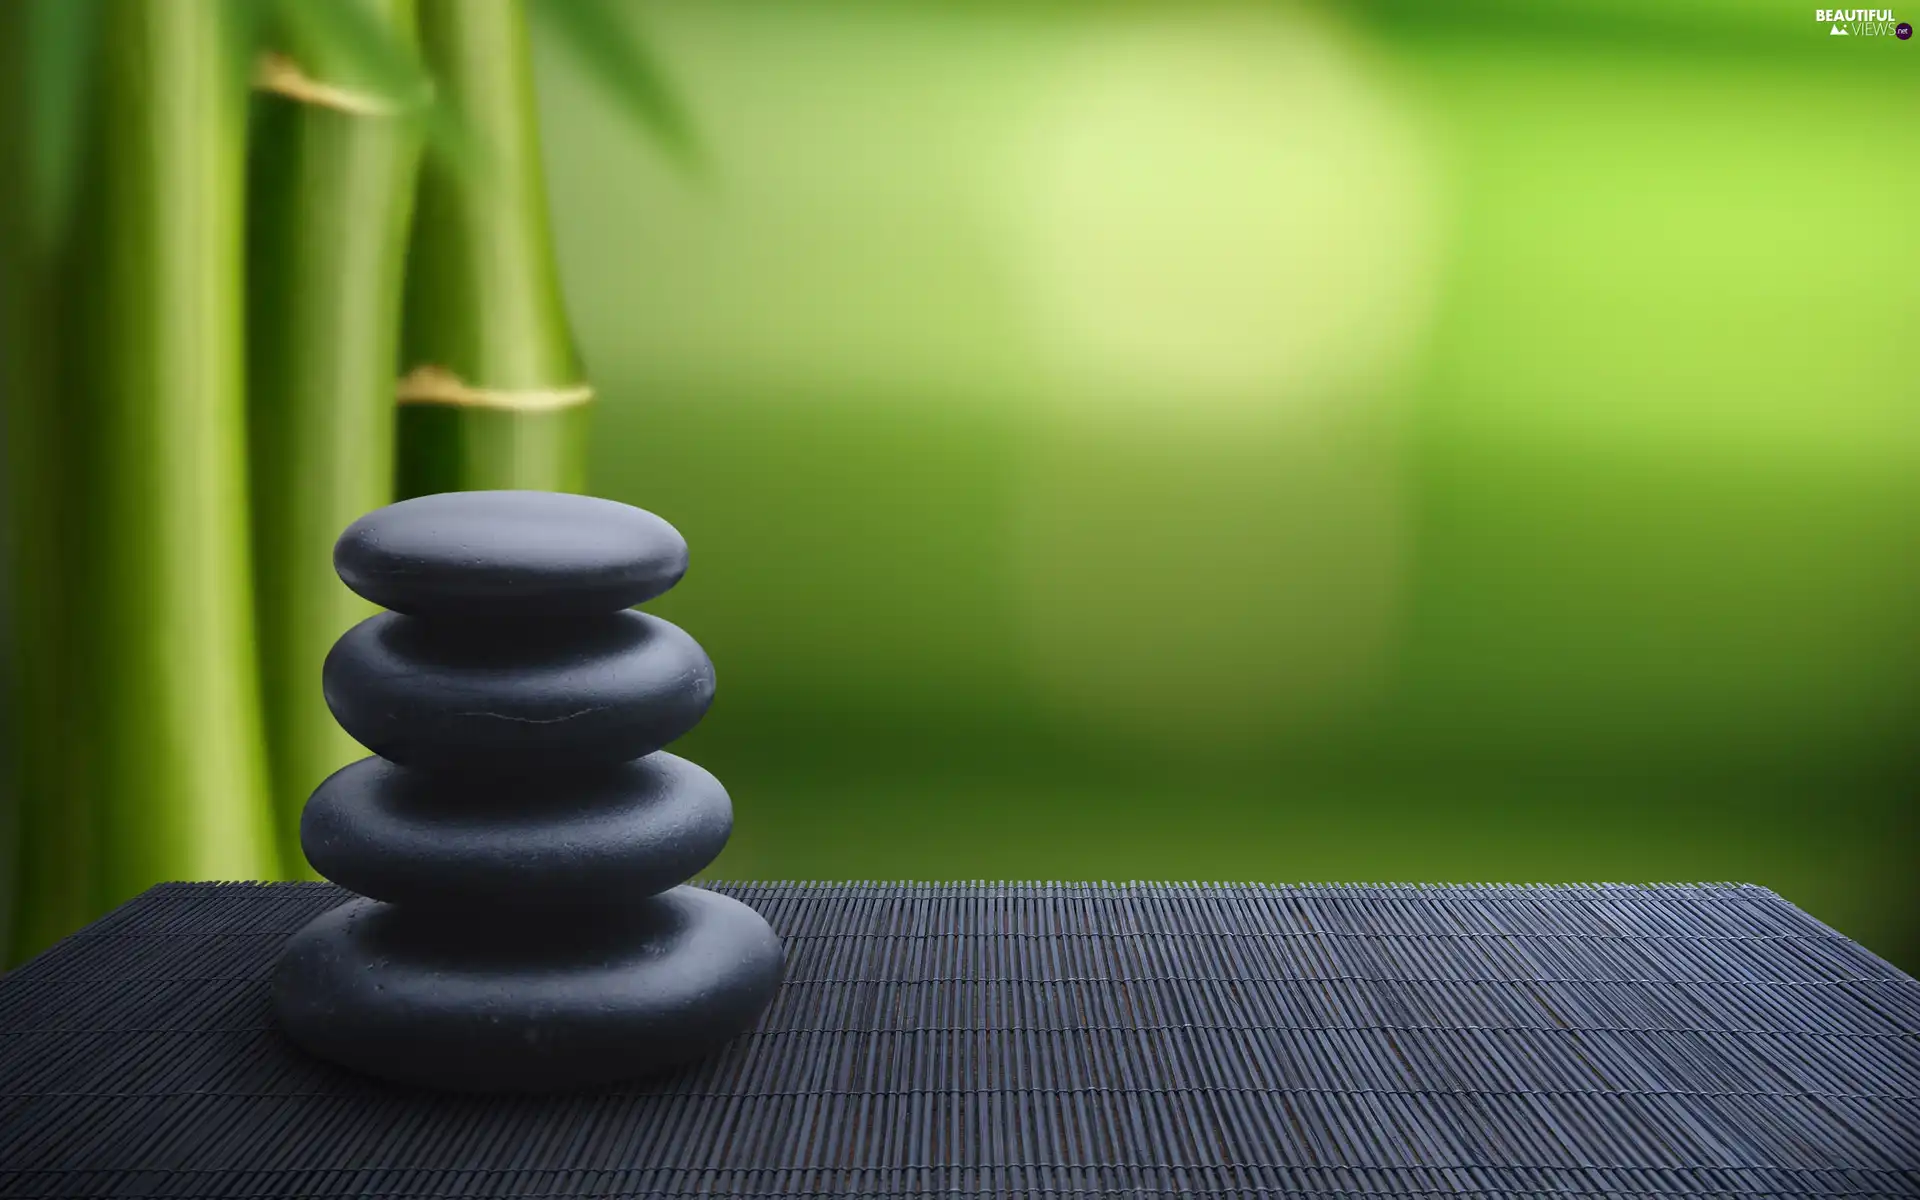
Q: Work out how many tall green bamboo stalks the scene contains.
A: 3